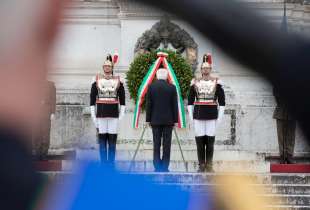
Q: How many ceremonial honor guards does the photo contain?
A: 2